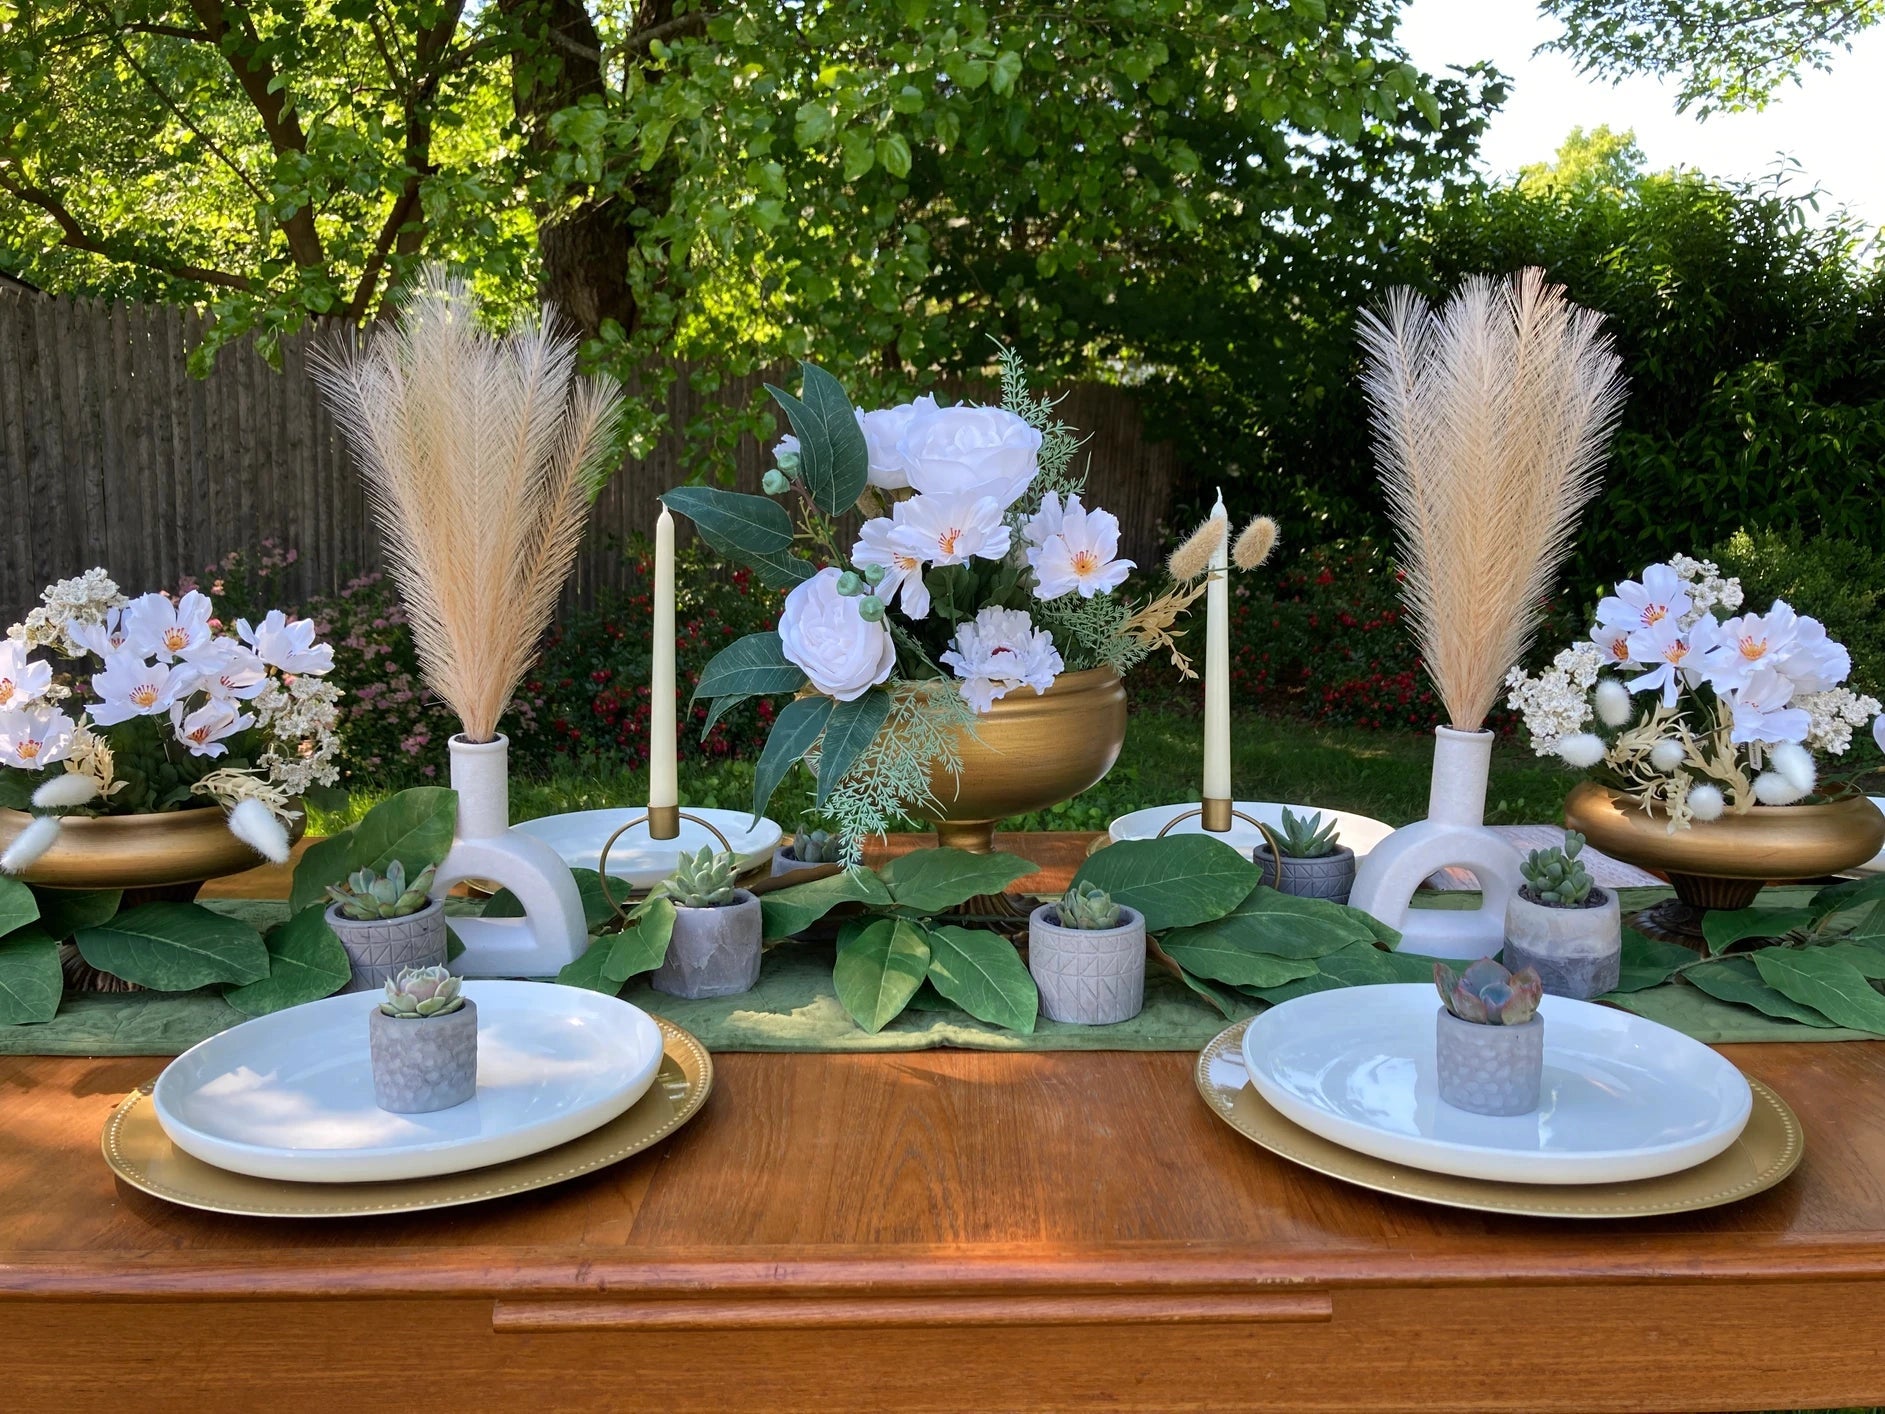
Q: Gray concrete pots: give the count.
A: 8